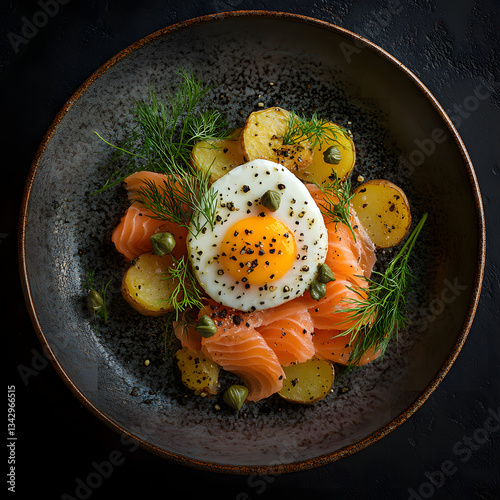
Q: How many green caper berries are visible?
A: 8